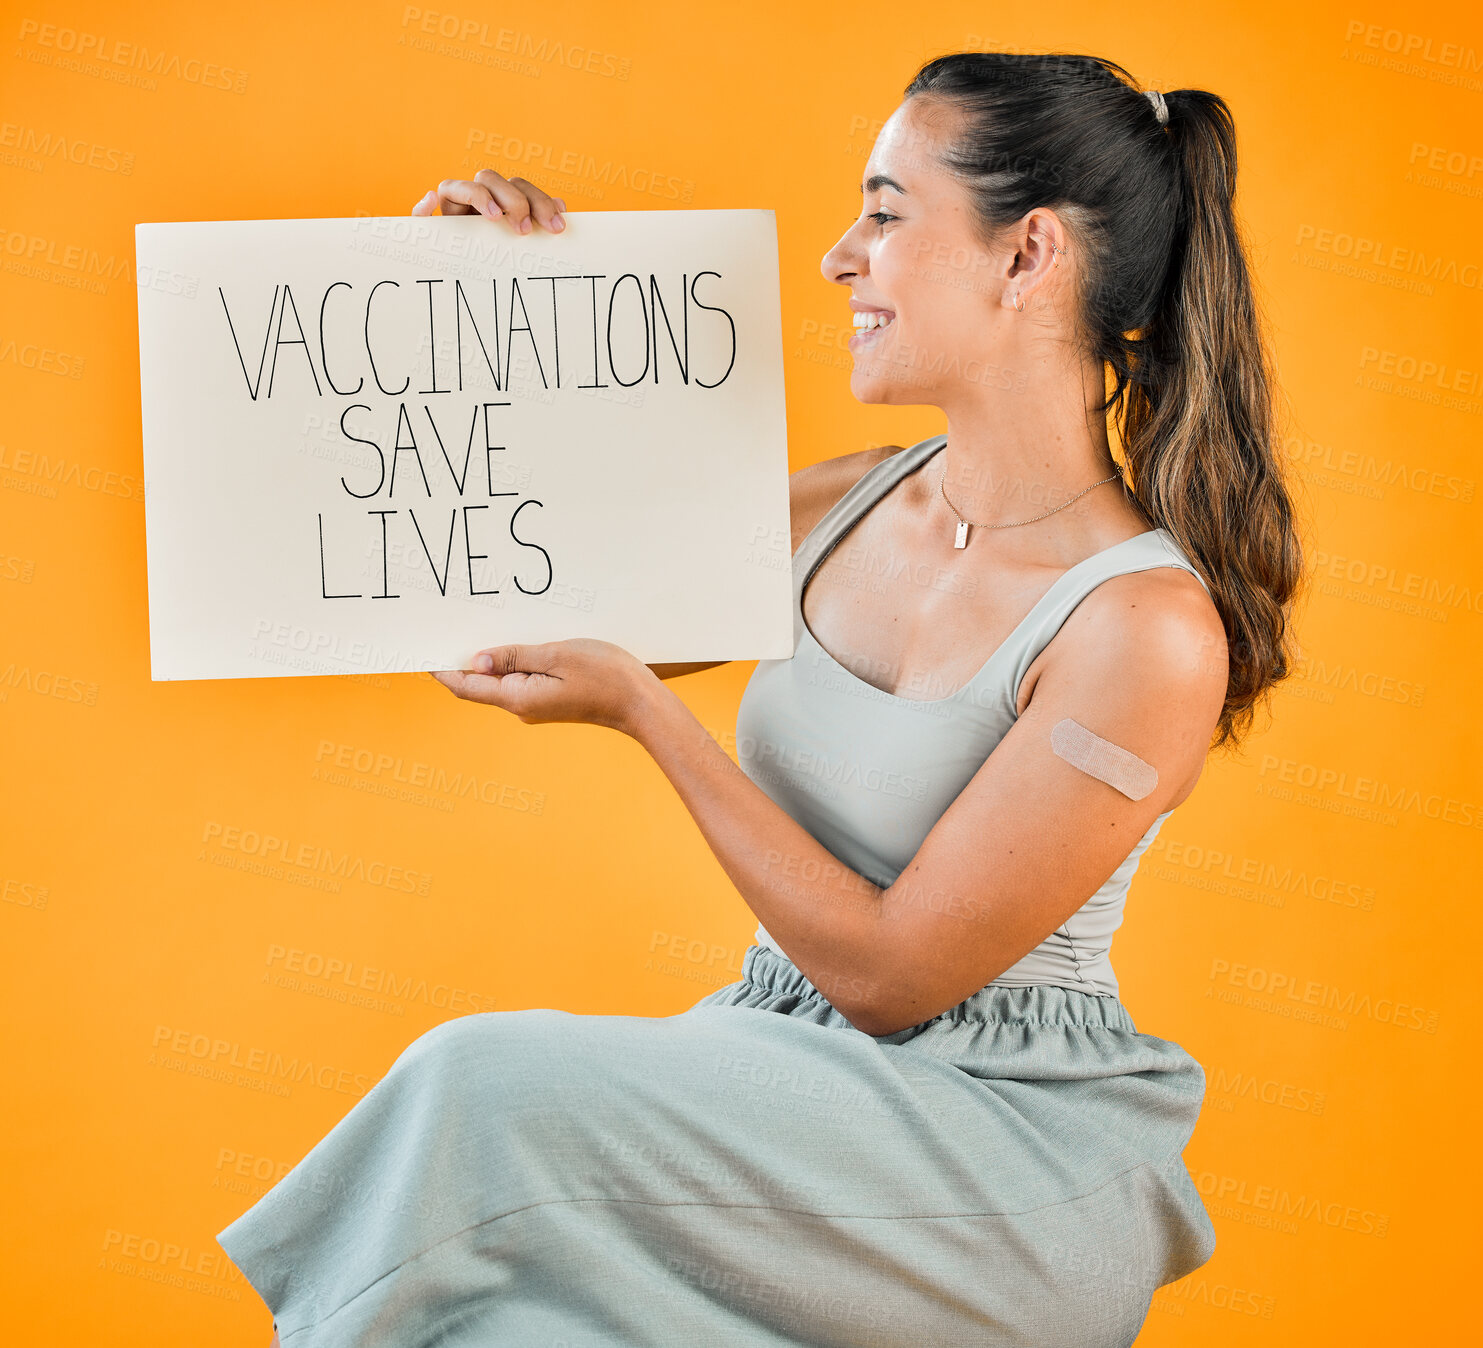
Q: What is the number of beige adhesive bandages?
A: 1